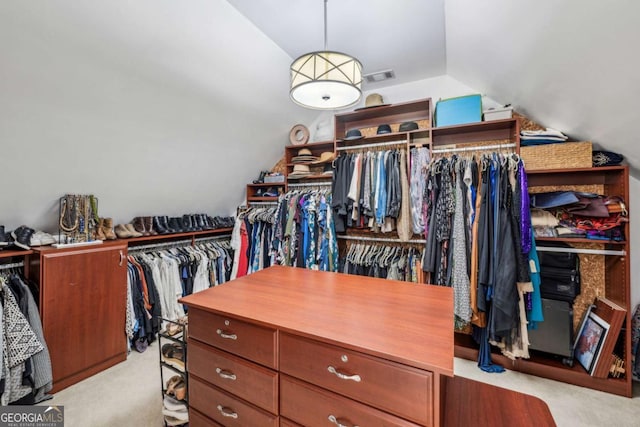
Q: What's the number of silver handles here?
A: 6